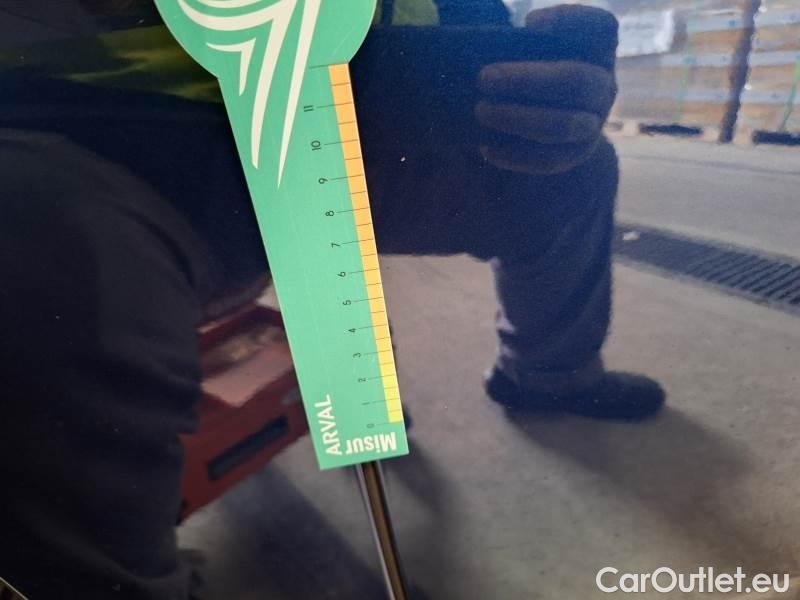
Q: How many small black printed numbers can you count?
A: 12